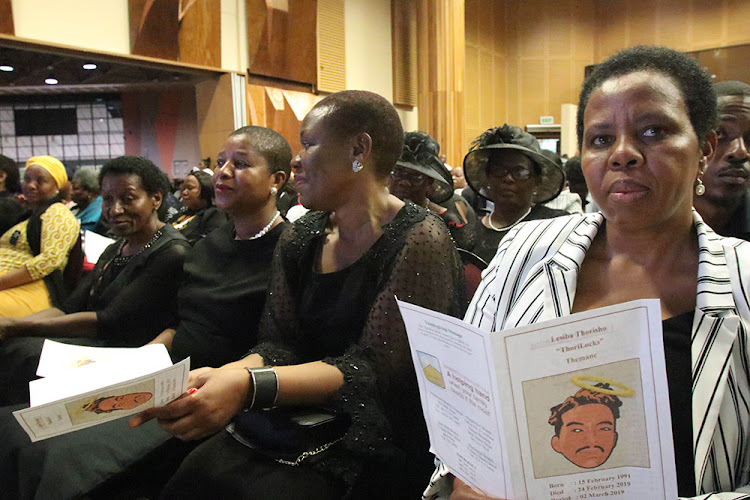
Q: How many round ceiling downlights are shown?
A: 3